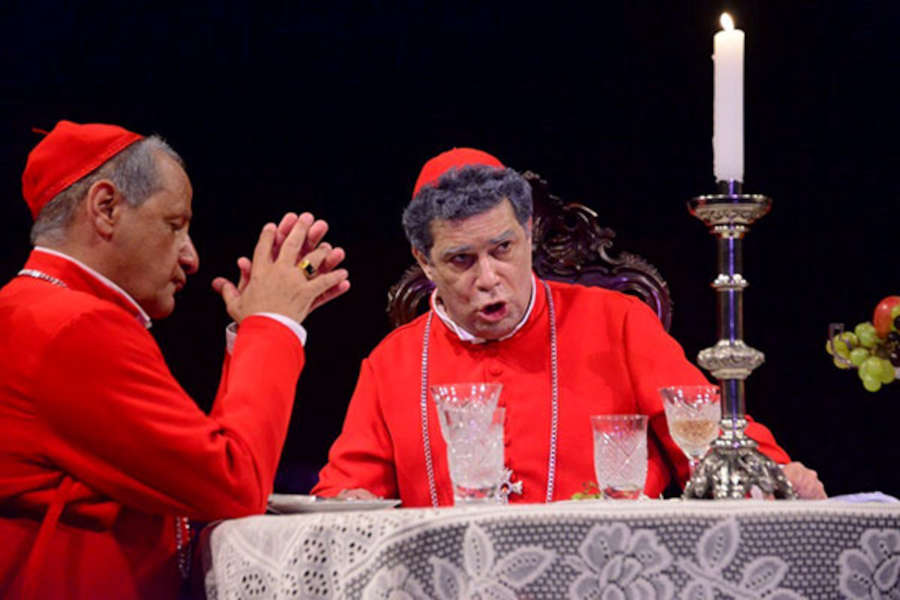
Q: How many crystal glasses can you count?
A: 4